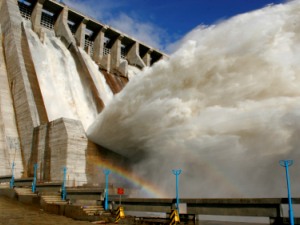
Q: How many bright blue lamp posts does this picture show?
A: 6